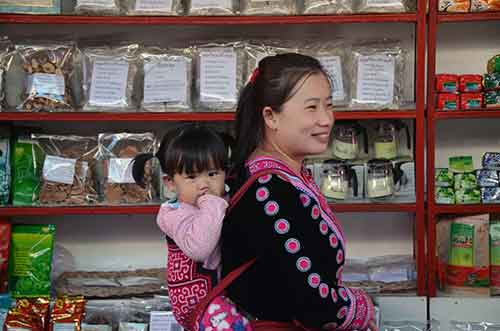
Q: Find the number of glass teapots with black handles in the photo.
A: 4